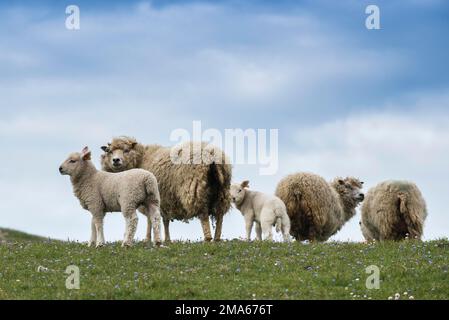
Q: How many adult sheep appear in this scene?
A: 3